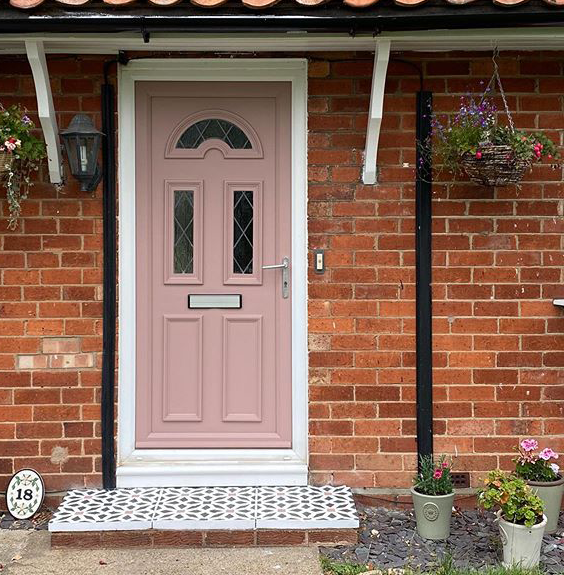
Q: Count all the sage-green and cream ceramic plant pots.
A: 3